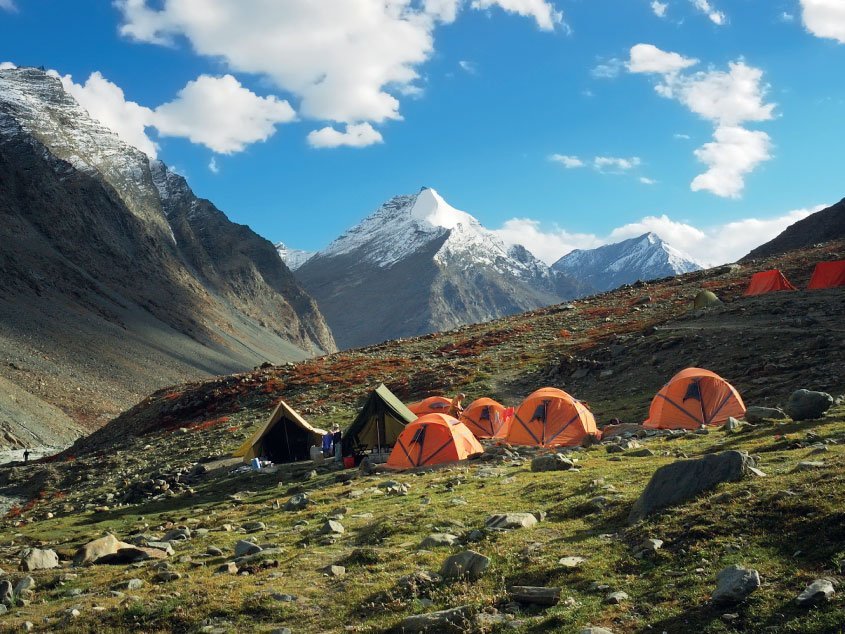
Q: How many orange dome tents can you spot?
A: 5